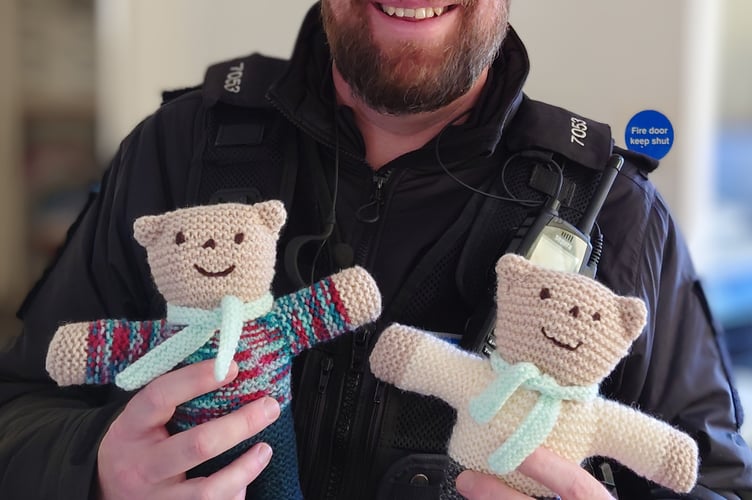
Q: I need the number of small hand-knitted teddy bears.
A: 2